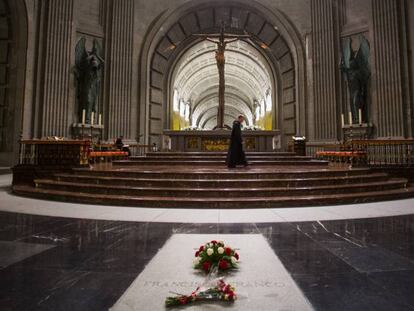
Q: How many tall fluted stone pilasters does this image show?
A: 4